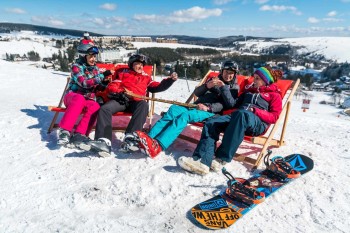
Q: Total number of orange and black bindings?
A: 2